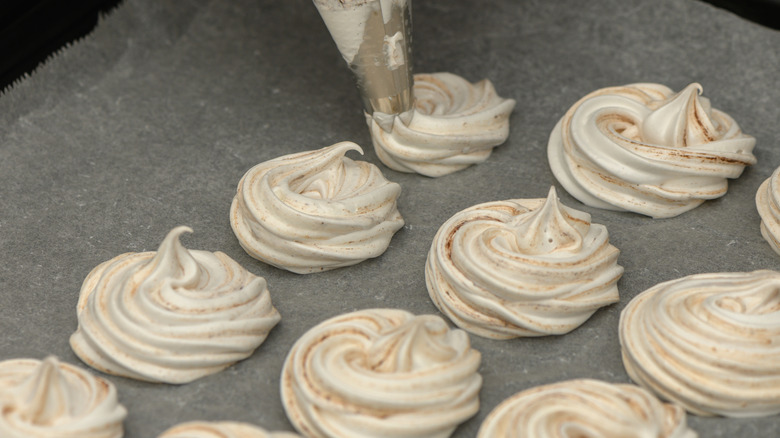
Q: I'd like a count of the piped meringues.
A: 11